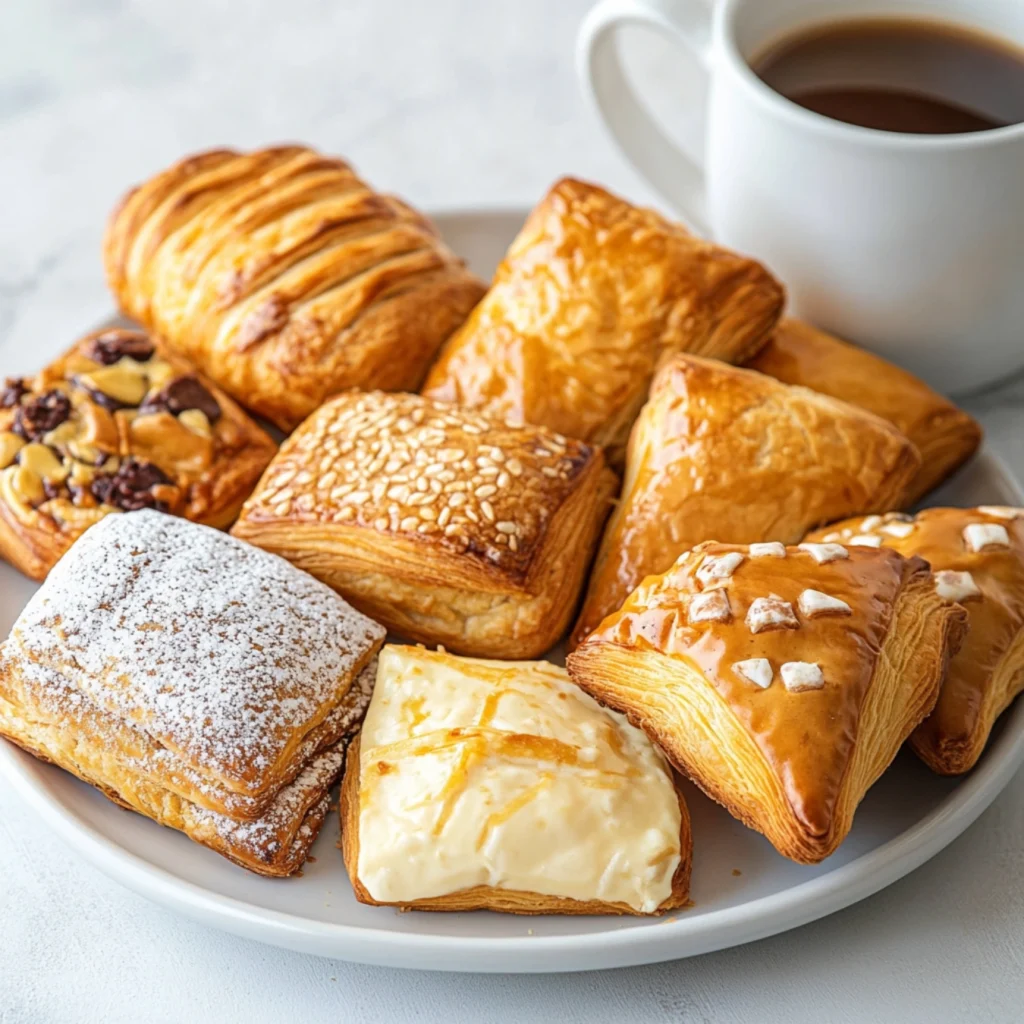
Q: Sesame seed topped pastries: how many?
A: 1